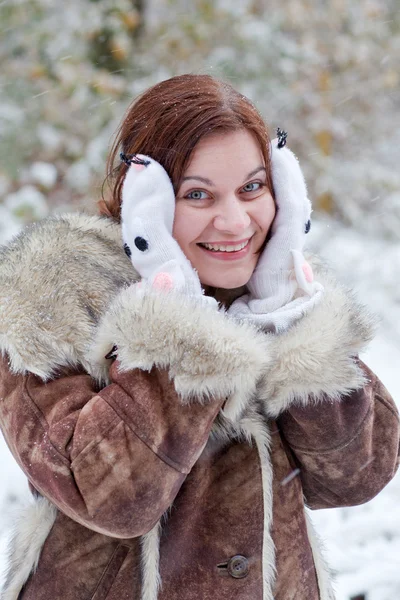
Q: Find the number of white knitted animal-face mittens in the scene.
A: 2